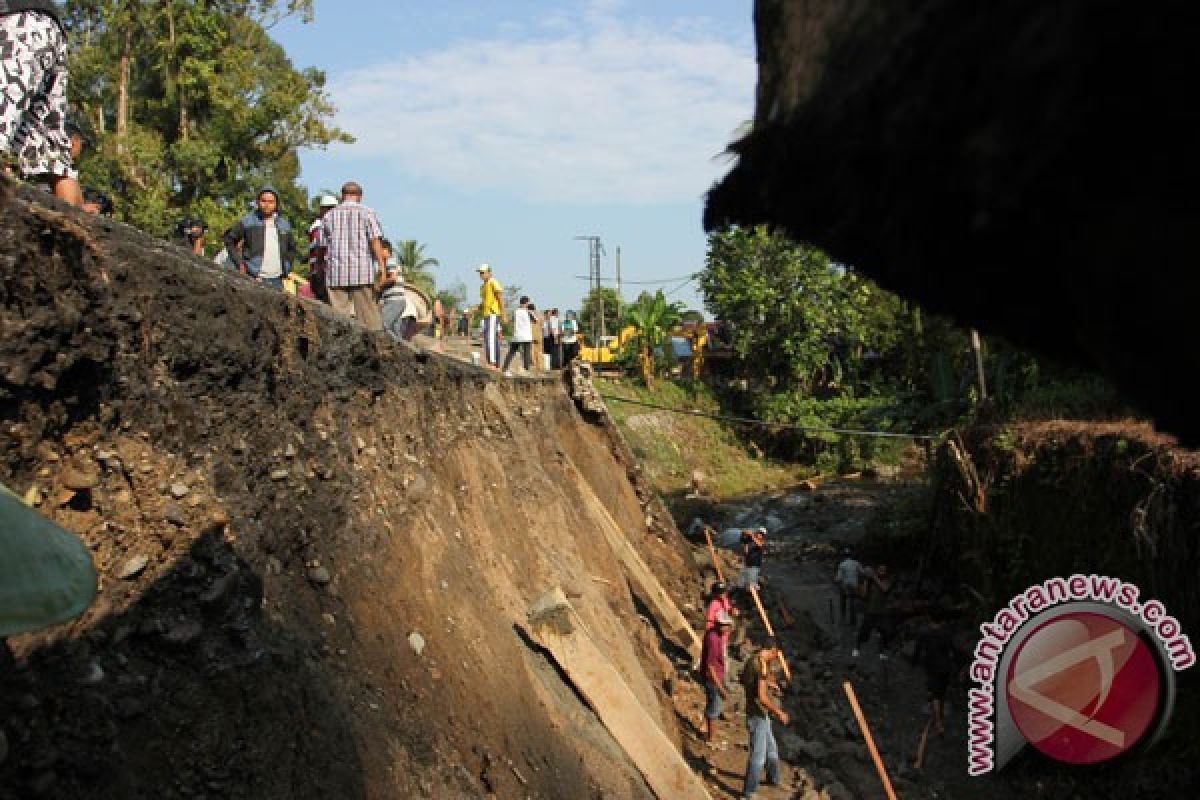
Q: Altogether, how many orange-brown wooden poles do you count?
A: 3